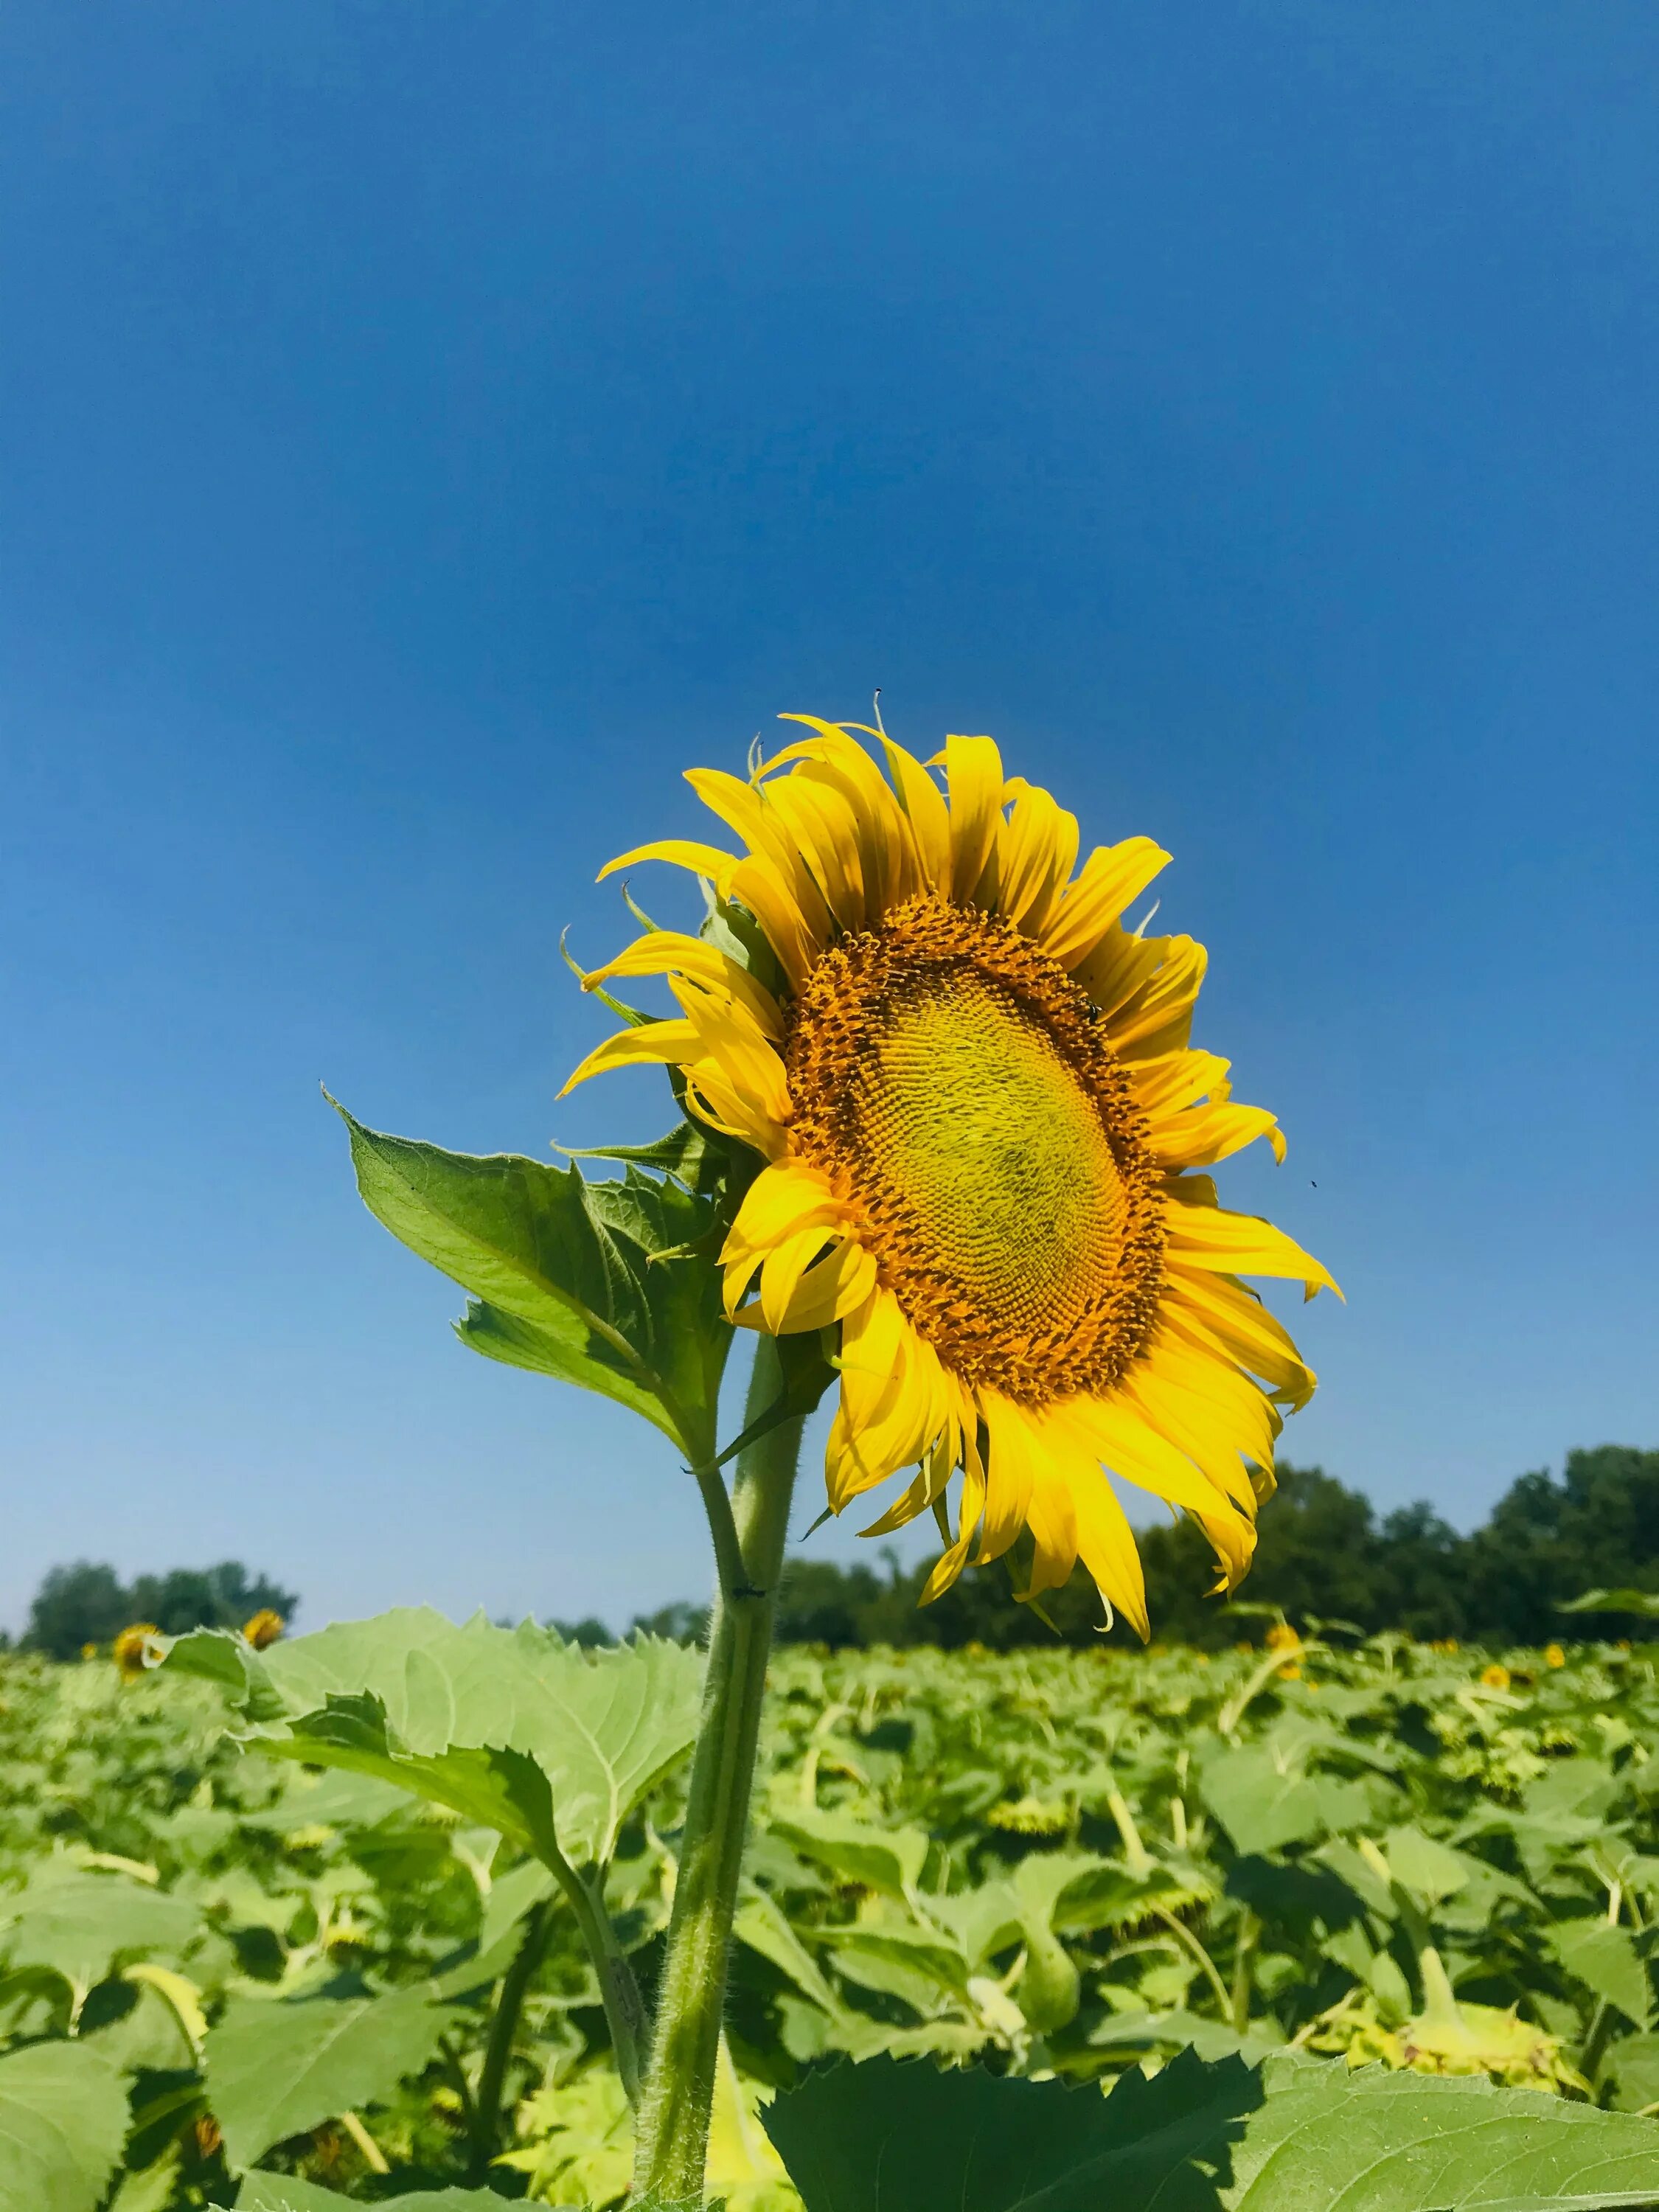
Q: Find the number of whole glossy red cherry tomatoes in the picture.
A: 0